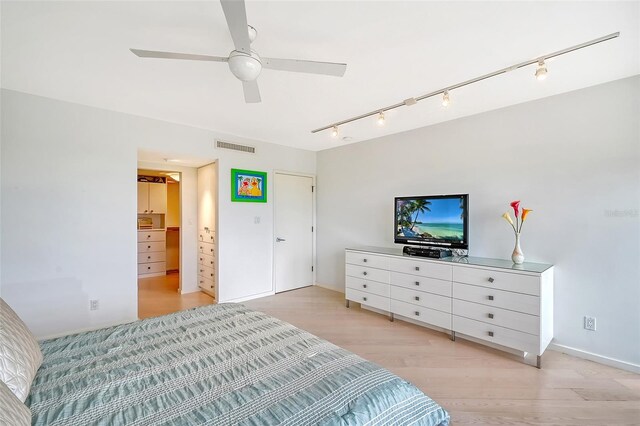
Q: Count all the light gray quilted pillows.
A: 2